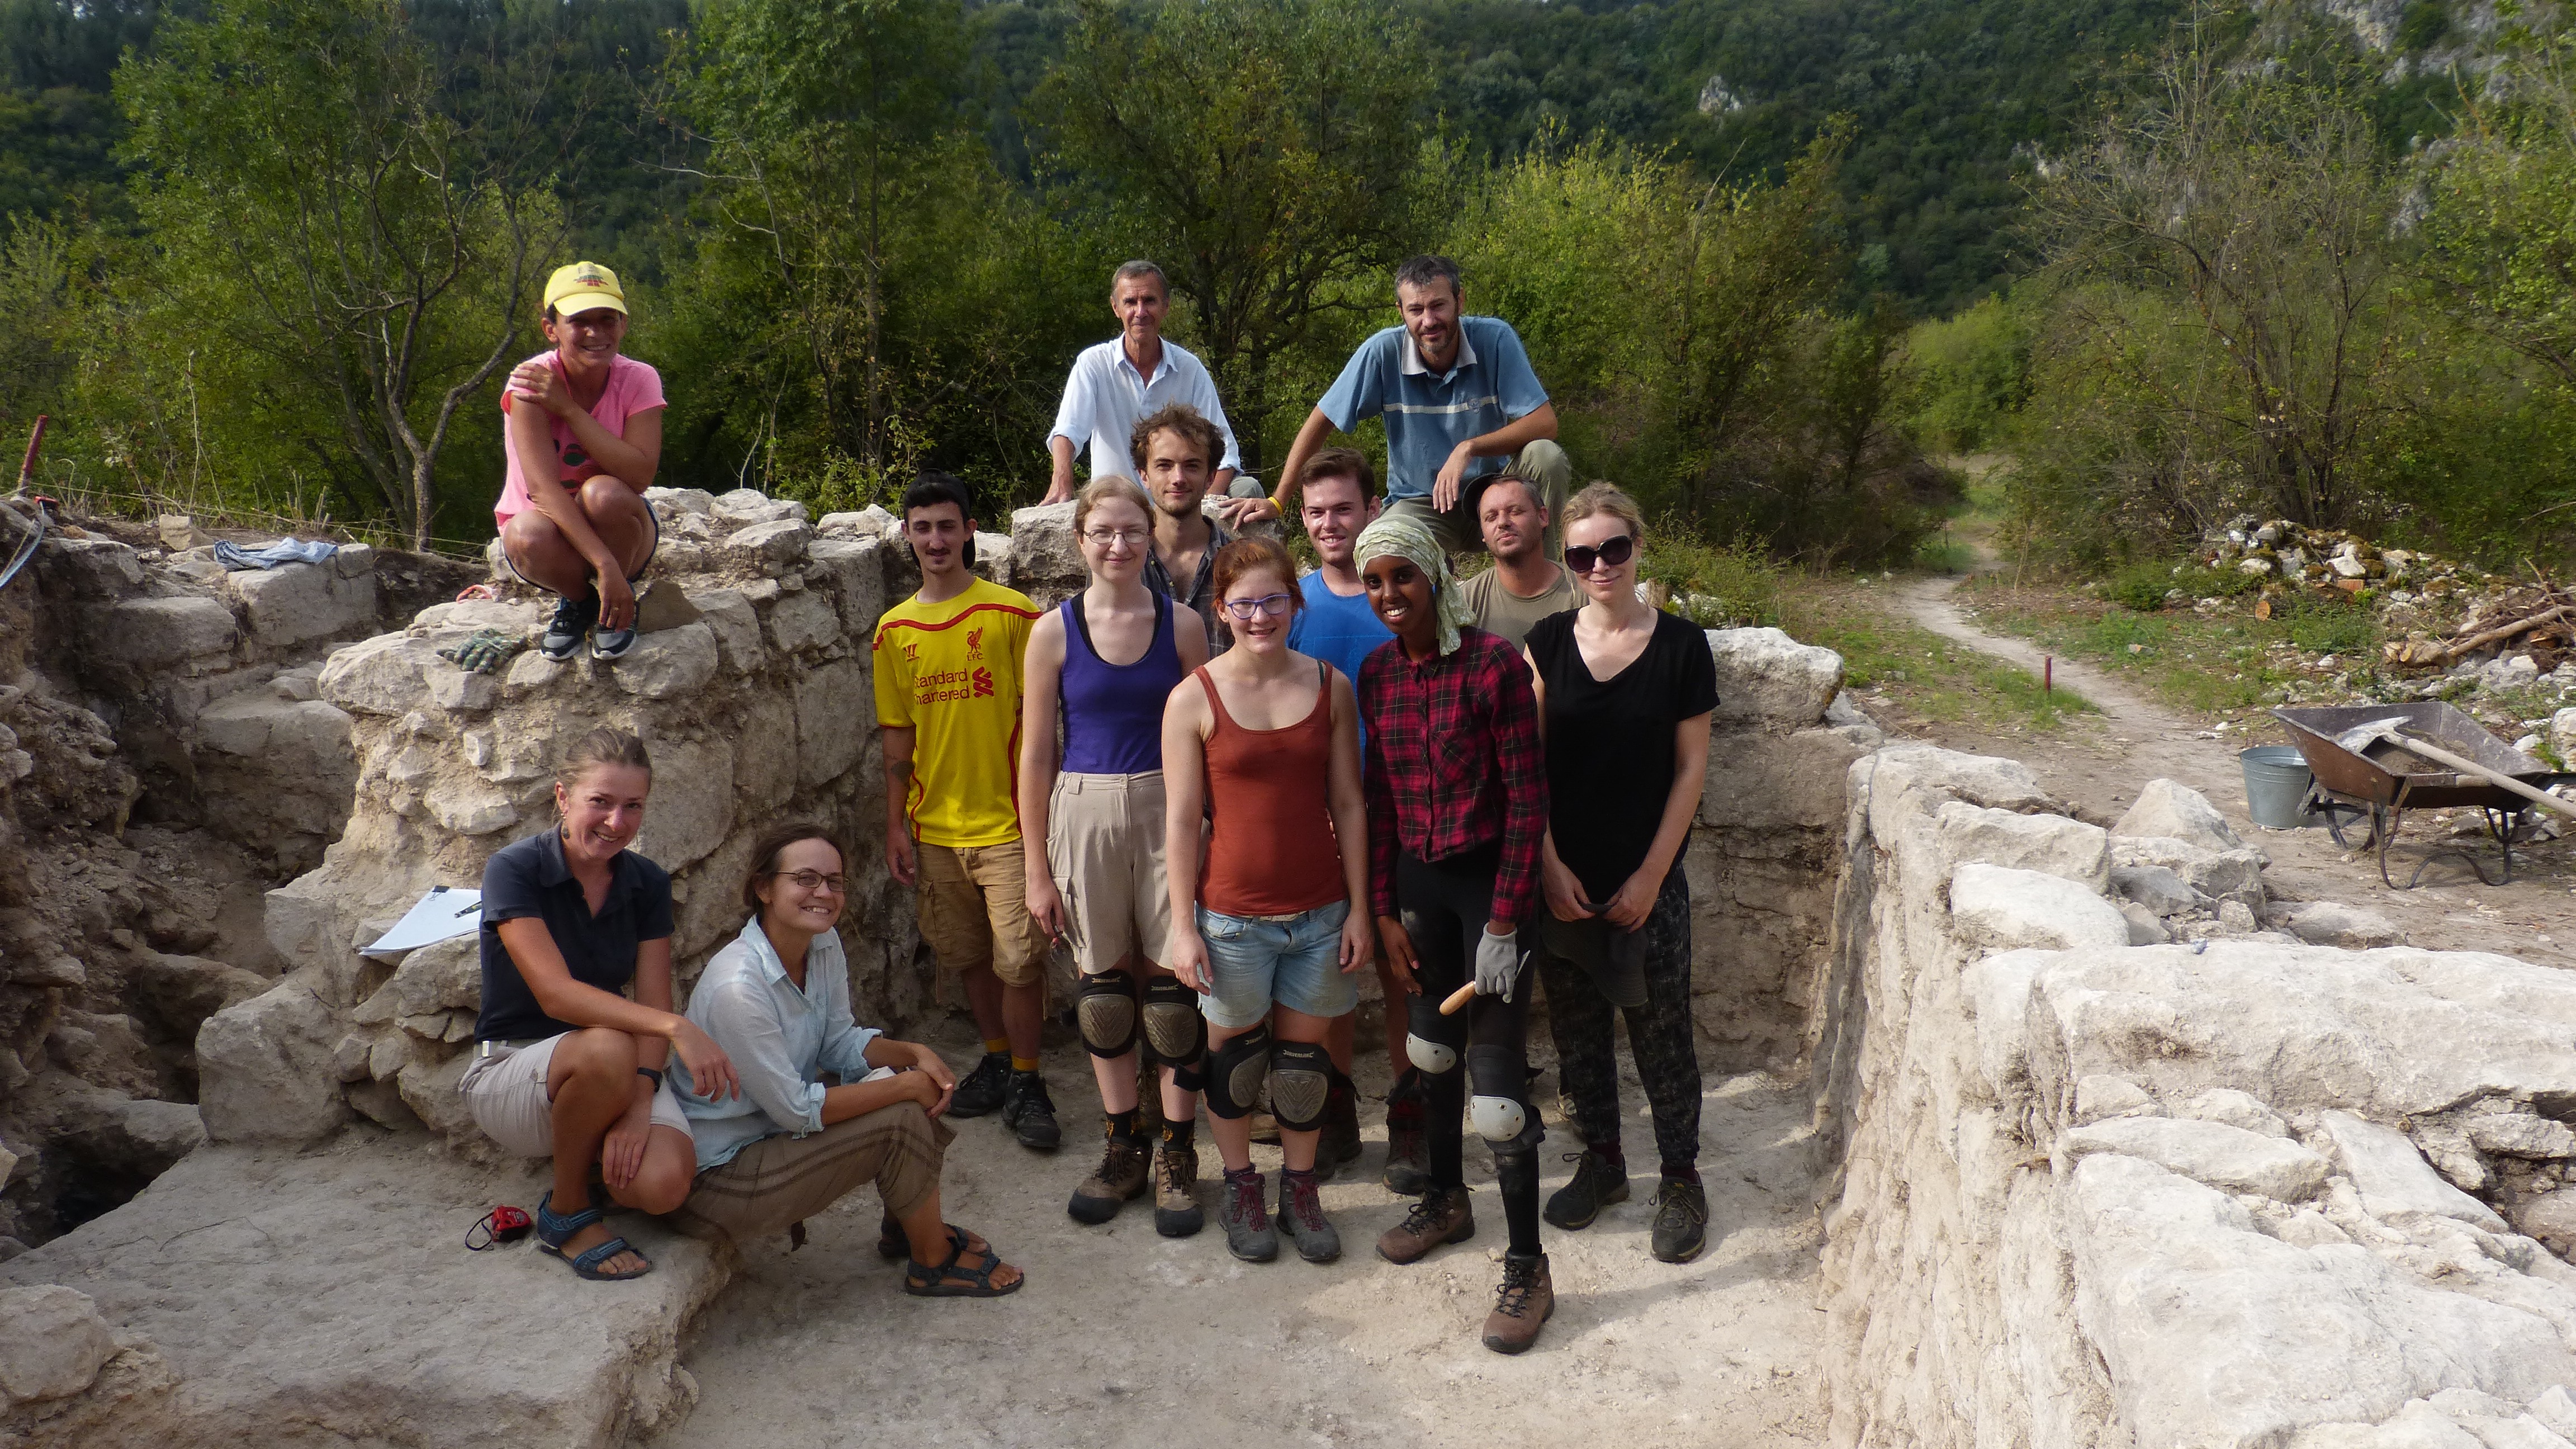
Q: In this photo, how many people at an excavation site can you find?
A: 13